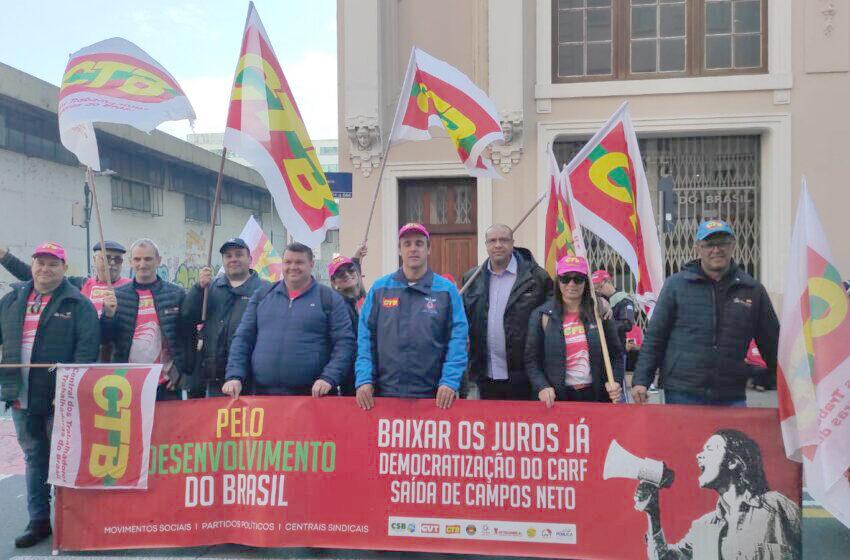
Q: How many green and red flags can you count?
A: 8